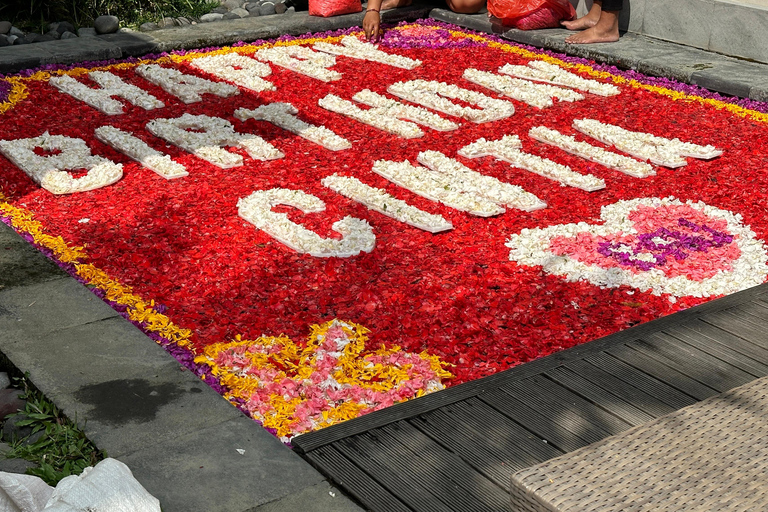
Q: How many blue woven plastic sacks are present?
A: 0